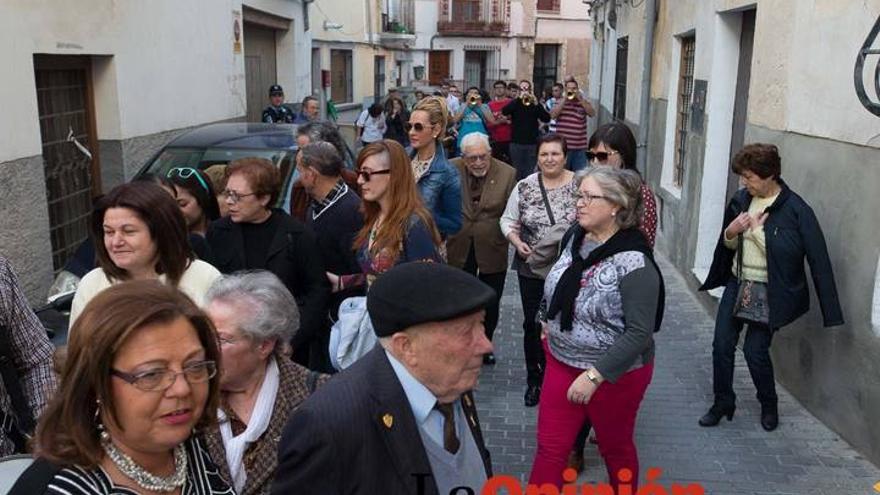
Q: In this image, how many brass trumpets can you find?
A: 3